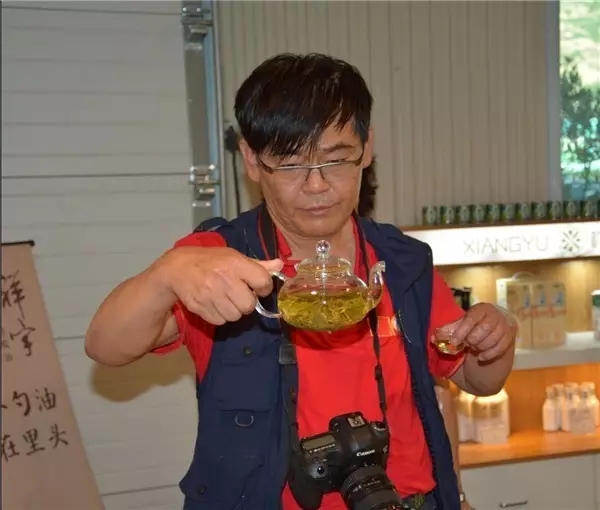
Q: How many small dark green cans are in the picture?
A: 11